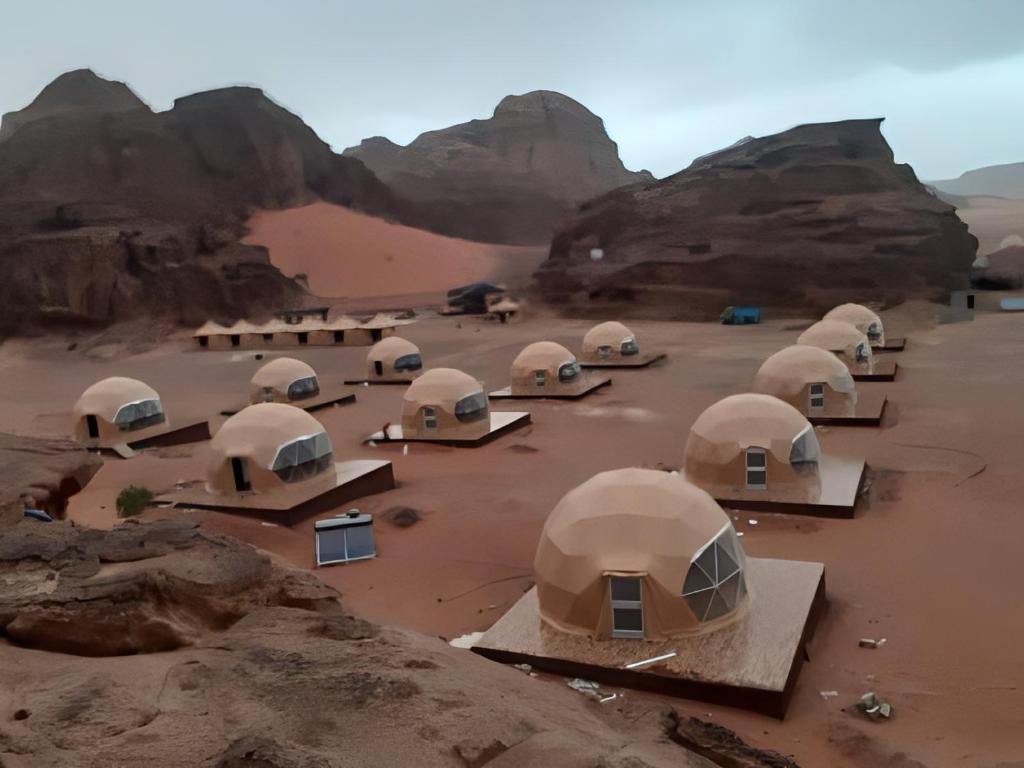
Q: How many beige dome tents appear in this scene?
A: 12